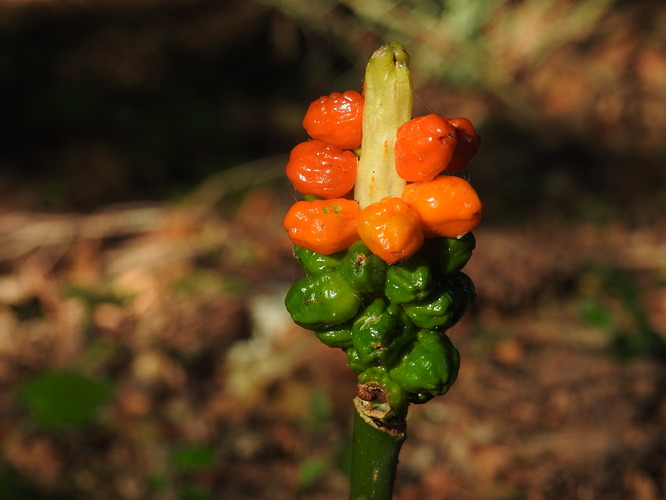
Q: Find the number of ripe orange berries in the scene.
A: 7